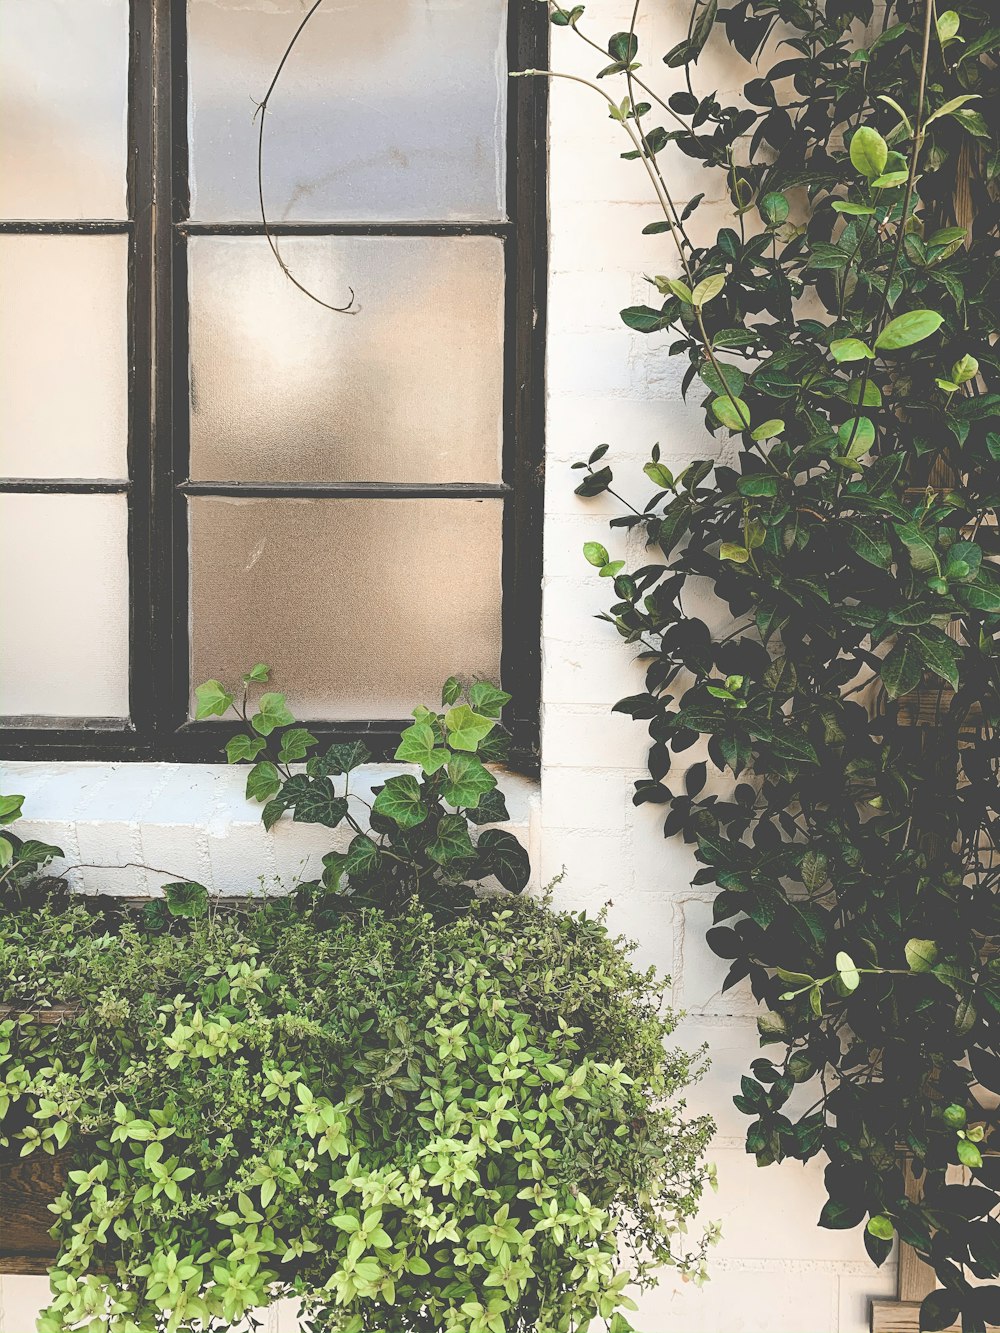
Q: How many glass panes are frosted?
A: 6